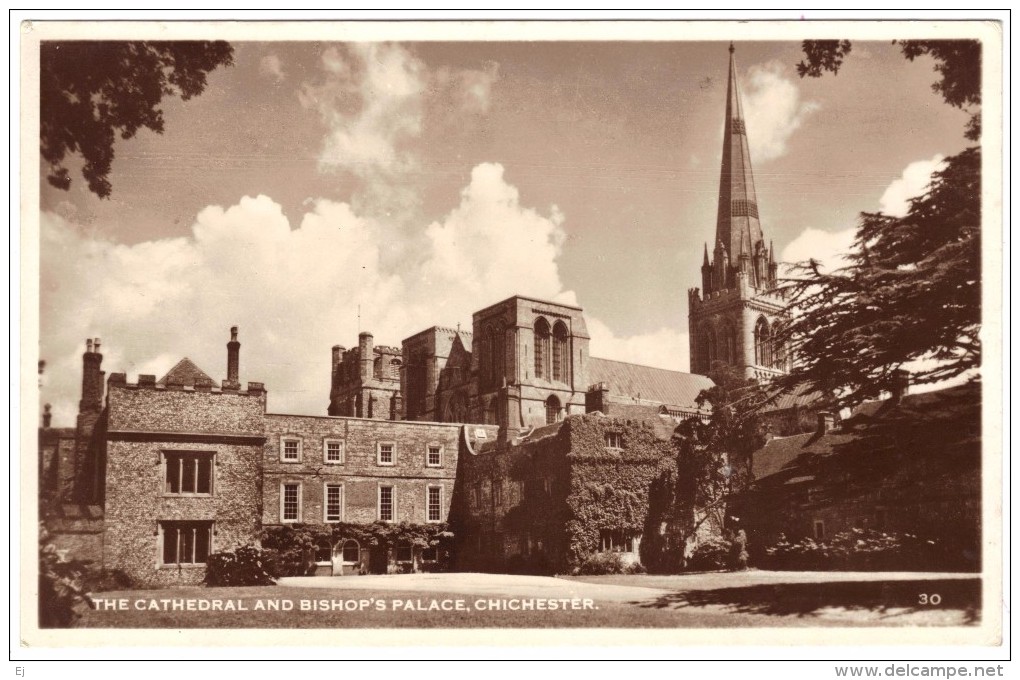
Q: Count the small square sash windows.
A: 4